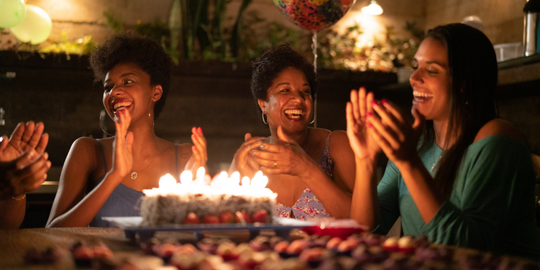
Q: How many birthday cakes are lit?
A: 1